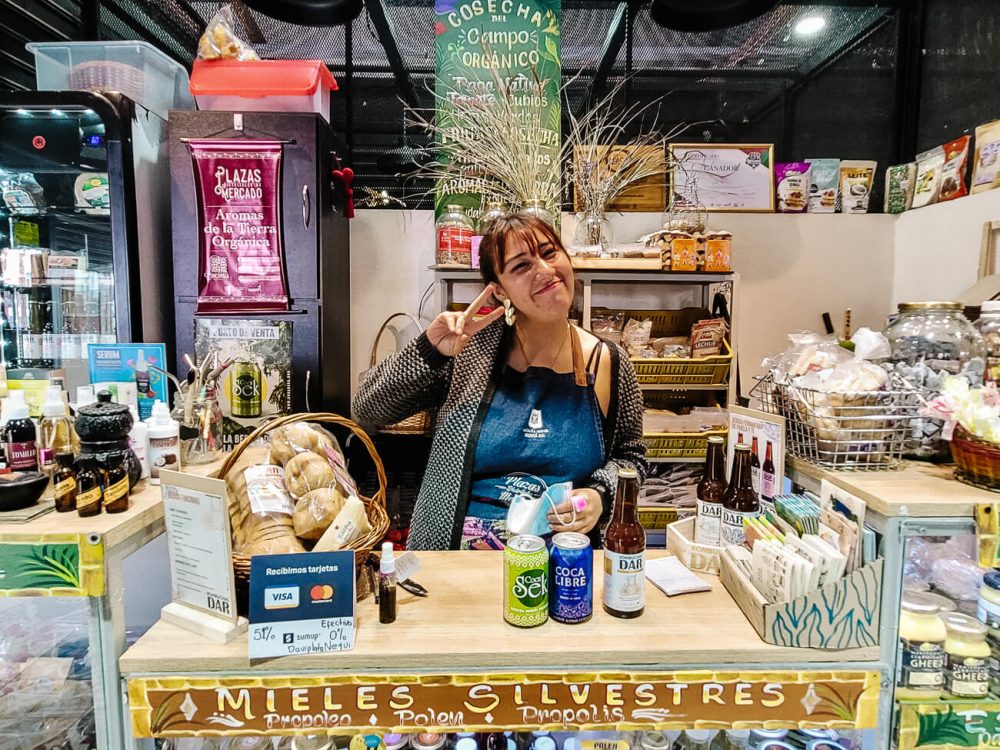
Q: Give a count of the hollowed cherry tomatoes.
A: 0